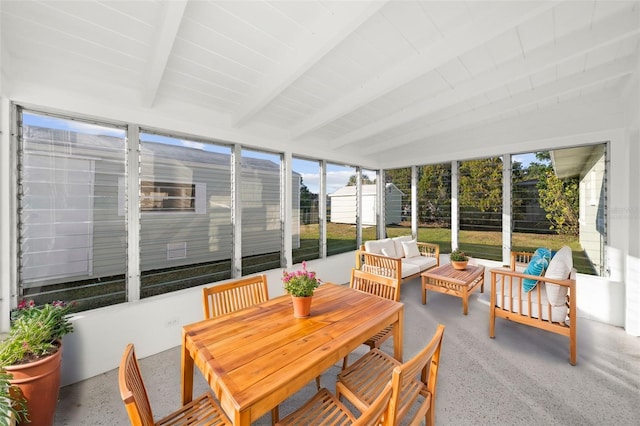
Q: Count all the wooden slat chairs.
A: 5